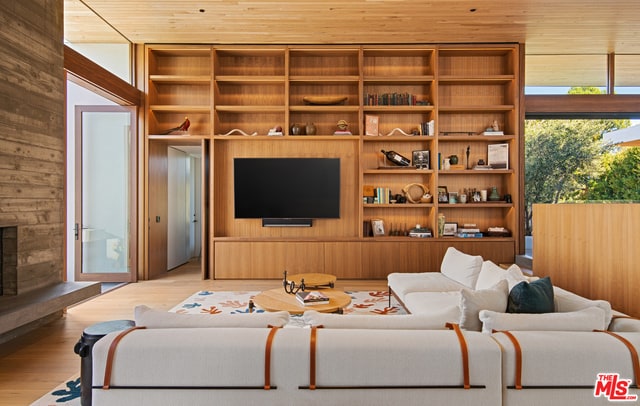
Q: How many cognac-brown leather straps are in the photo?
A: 6